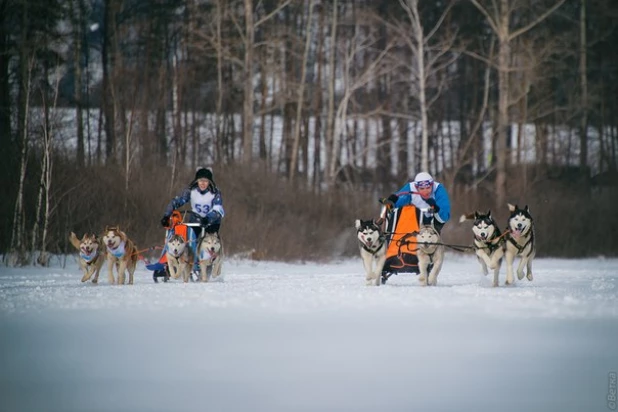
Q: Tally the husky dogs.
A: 8